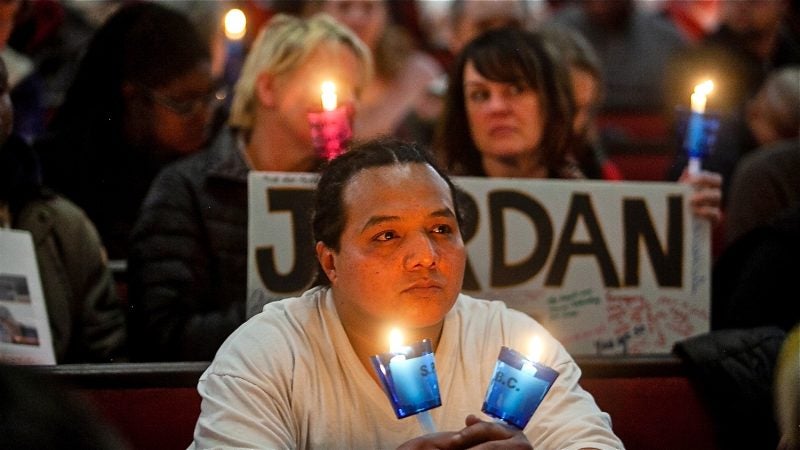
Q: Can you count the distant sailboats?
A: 0